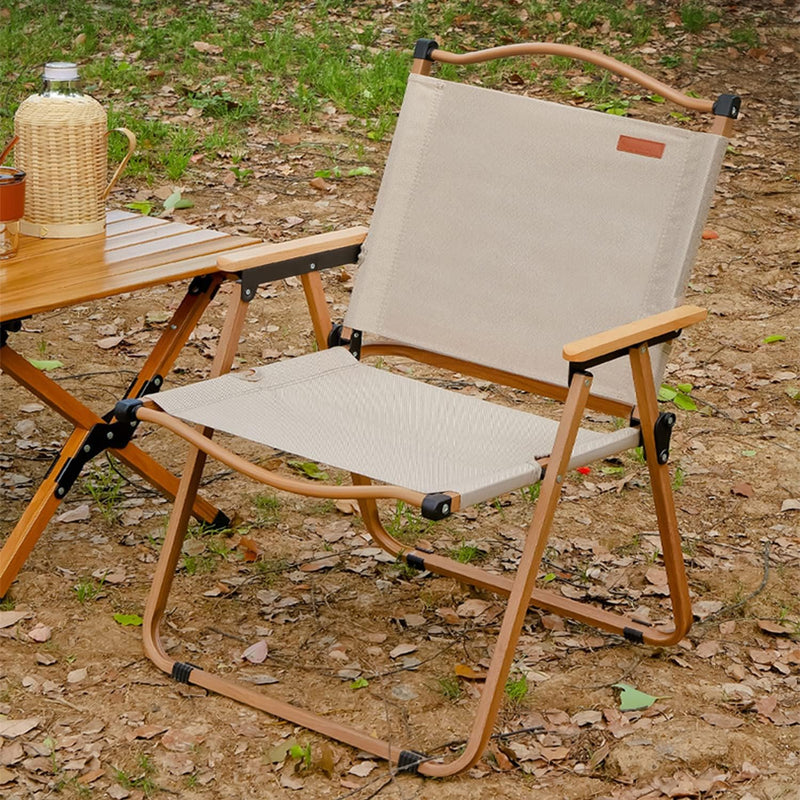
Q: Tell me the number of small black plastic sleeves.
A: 4